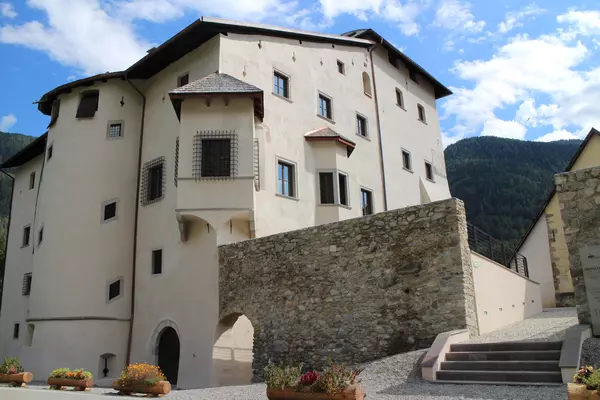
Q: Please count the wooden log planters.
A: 5